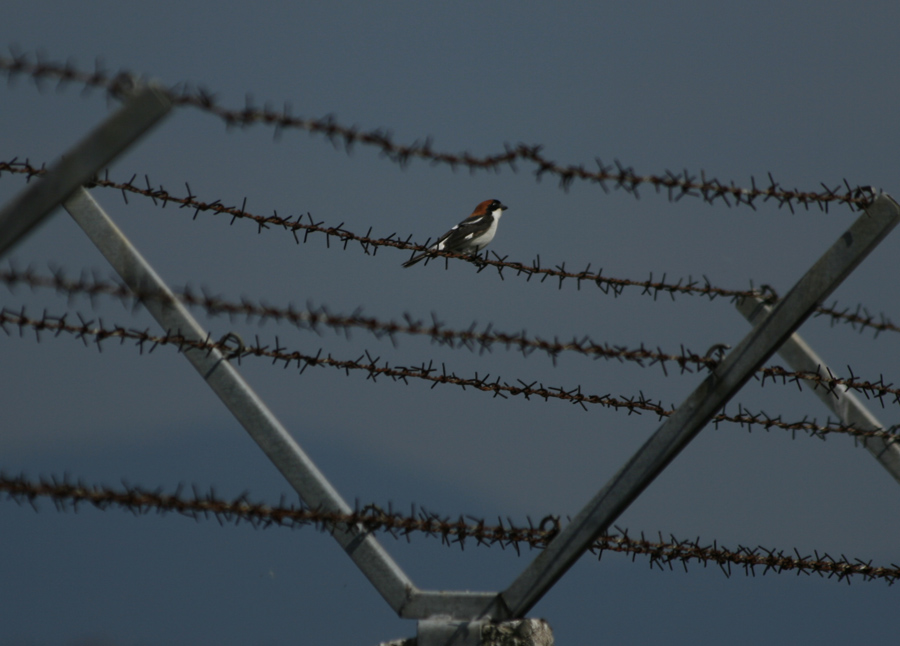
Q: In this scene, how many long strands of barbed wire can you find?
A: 5